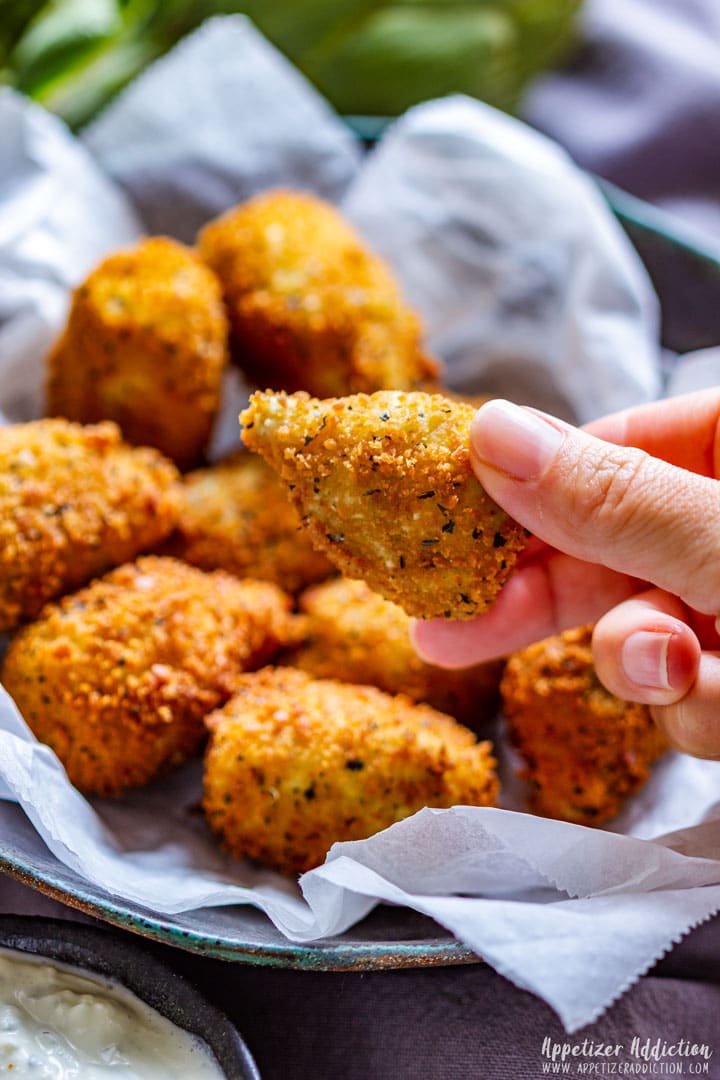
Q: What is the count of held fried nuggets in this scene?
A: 1